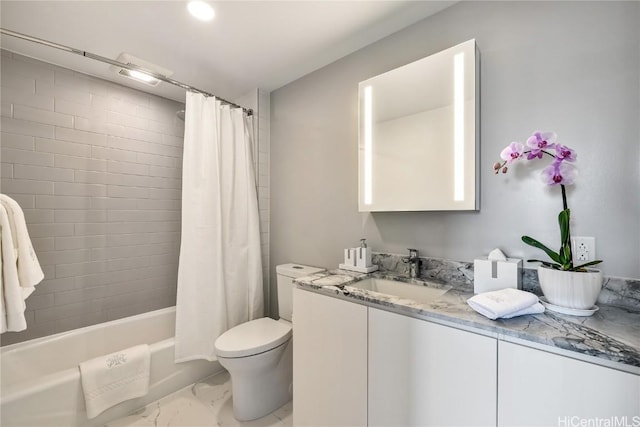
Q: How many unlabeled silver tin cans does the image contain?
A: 0